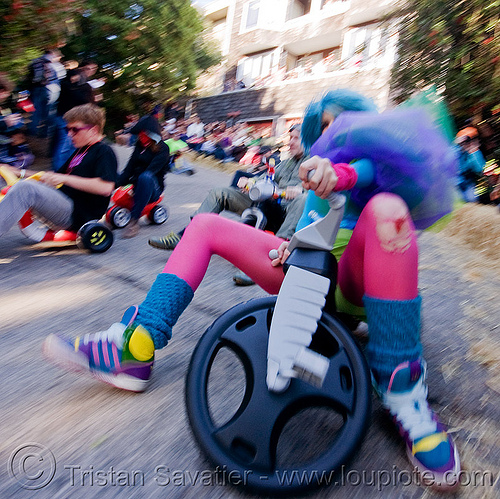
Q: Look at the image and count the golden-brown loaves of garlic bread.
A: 0